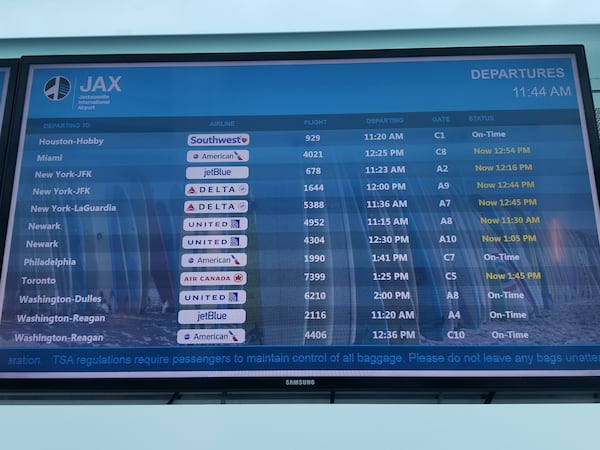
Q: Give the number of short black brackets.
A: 3